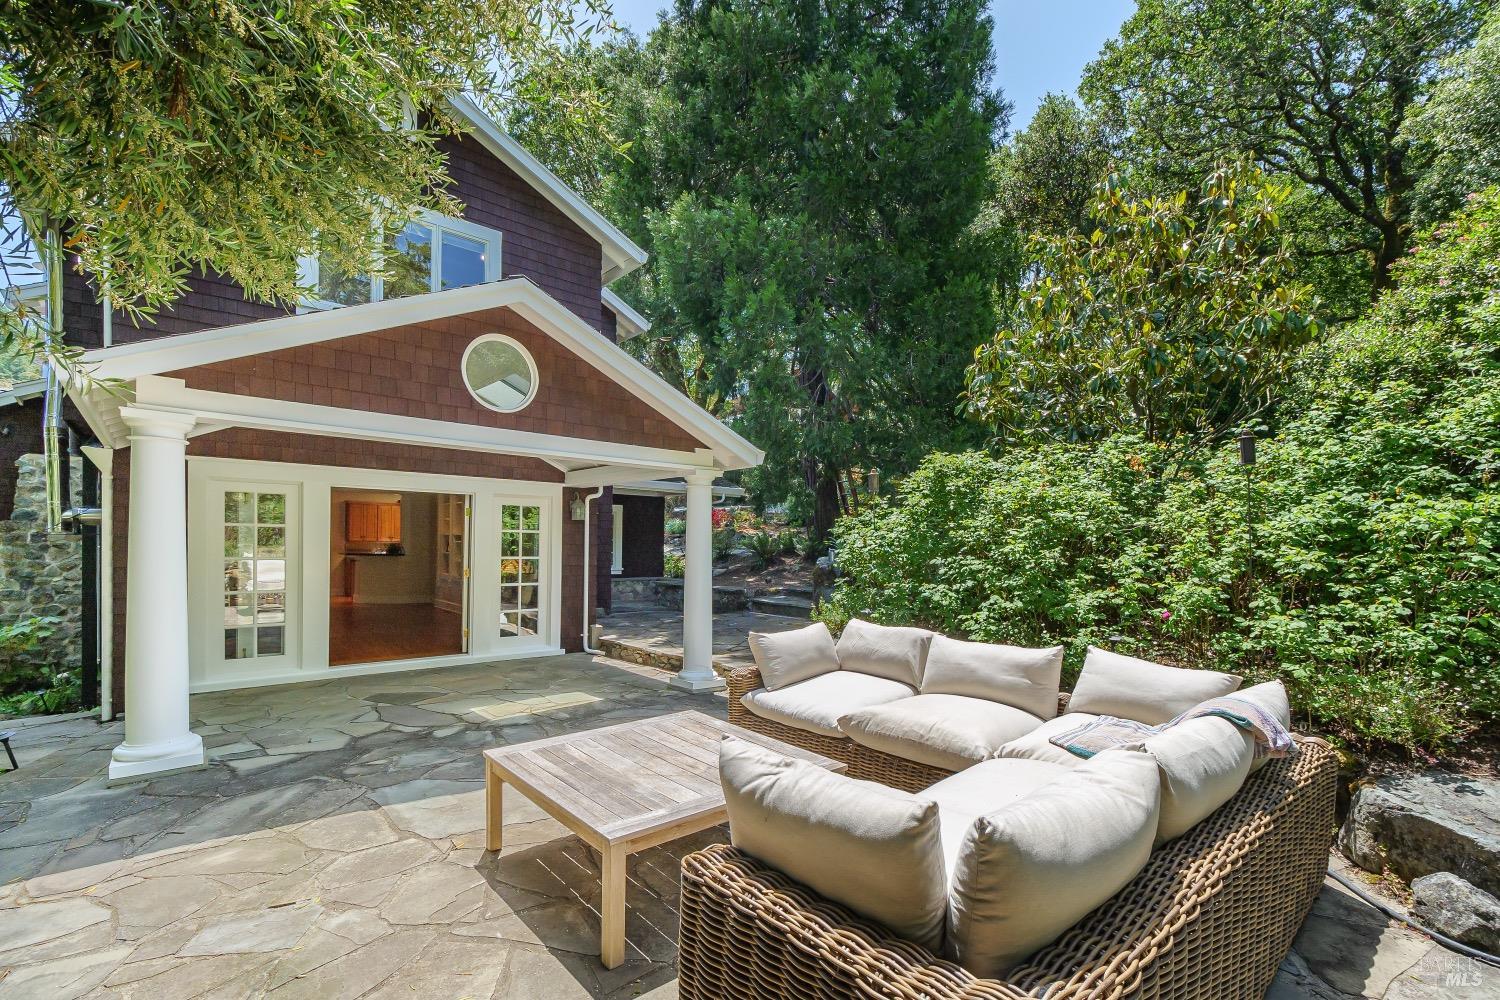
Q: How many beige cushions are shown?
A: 12